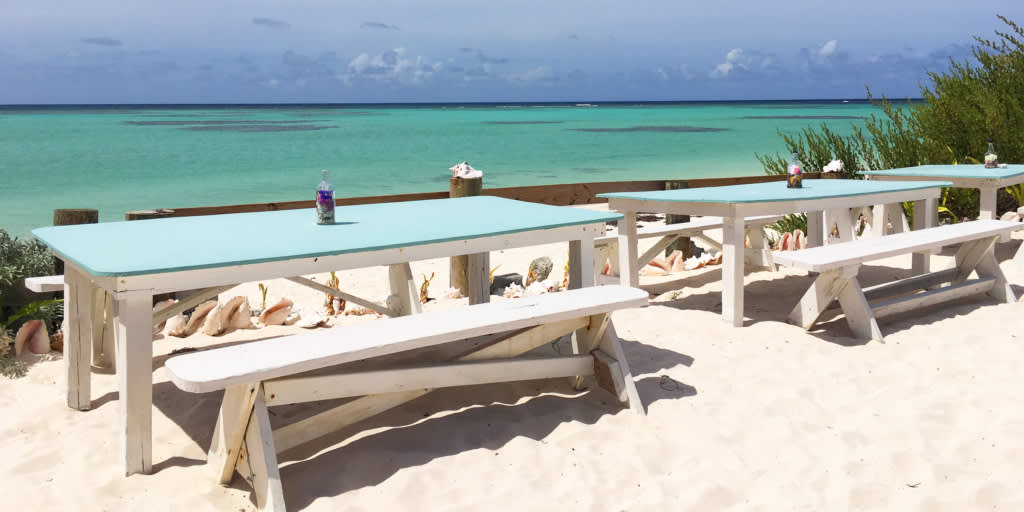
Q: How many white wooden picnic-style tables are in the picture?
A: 3